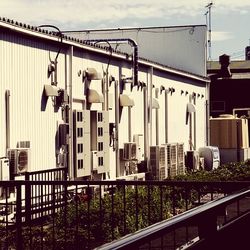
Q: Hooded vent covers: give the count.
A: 6